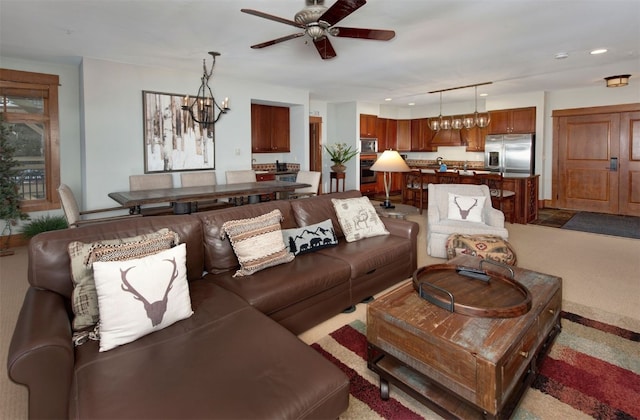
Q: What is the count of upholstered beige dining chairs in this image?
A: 5